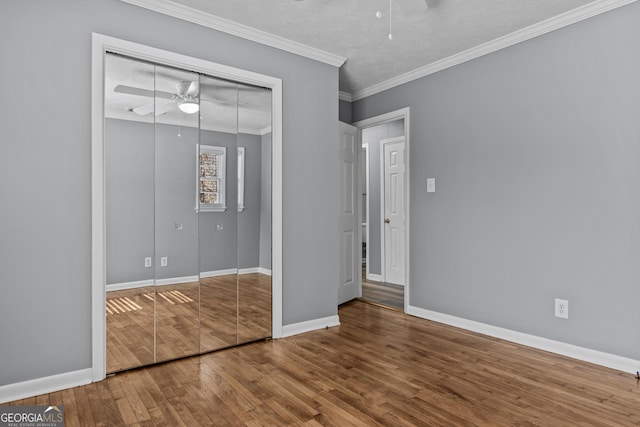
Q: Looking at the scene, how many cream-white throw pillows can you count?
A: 0